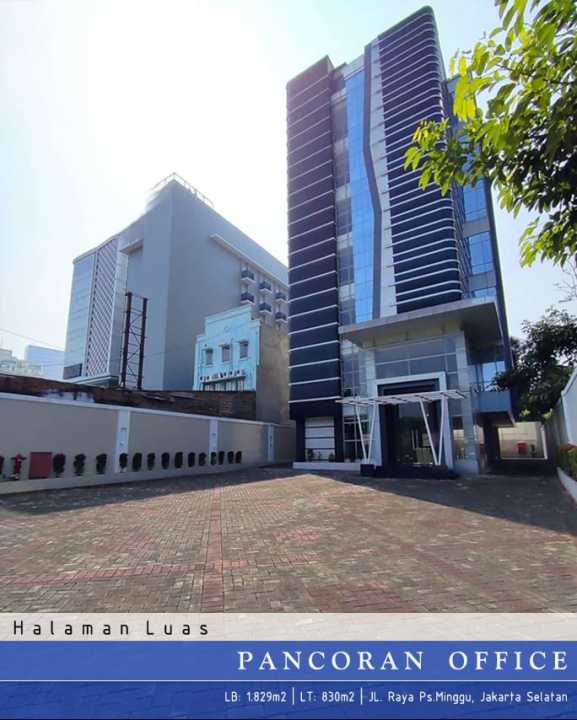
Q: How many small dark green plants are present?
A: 14